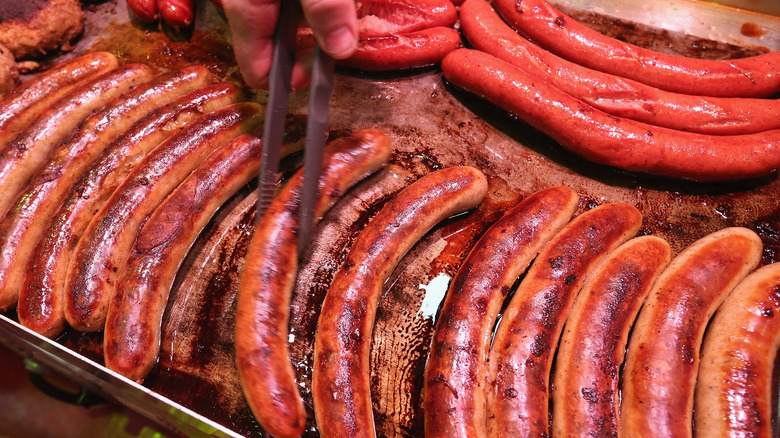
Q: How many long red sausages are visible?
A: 3